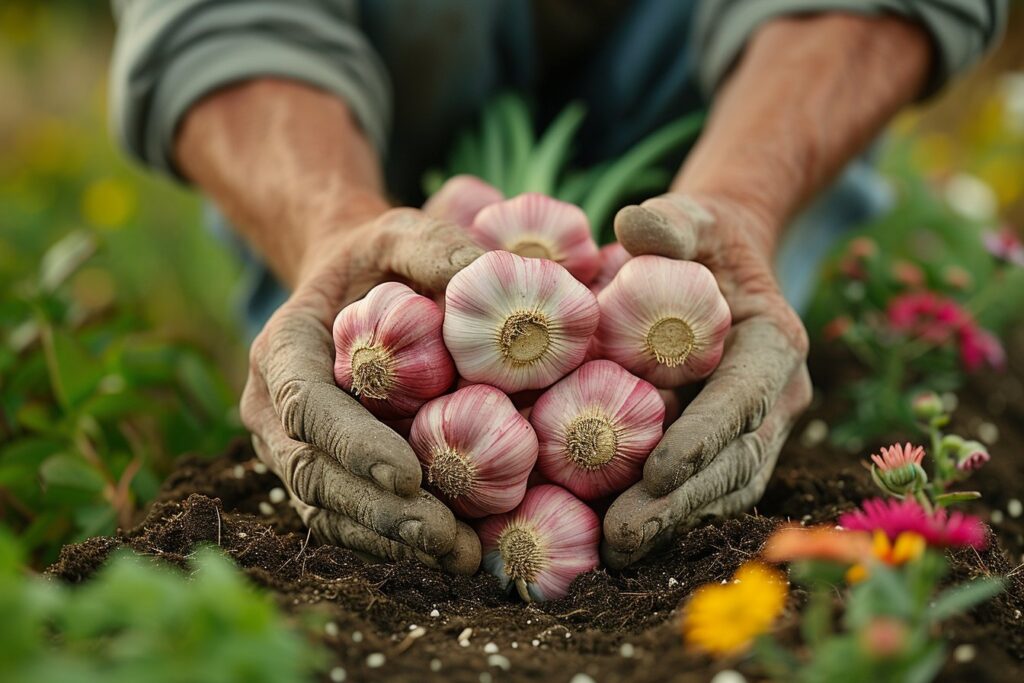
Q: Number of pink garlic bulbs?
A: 9